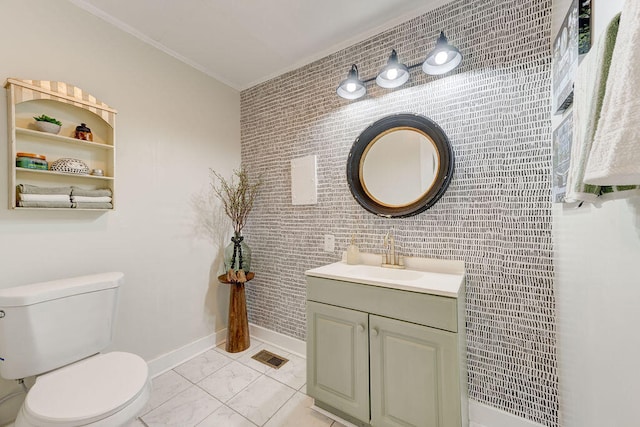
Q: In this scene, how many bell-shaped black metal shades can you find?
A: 3